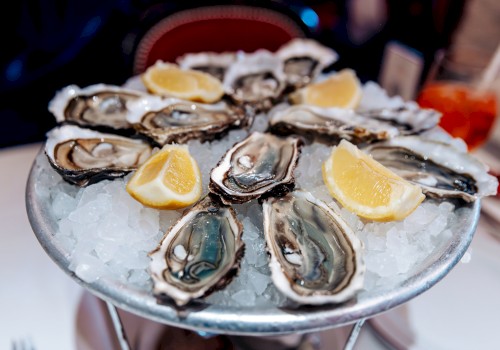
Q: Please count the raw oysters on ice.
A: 12